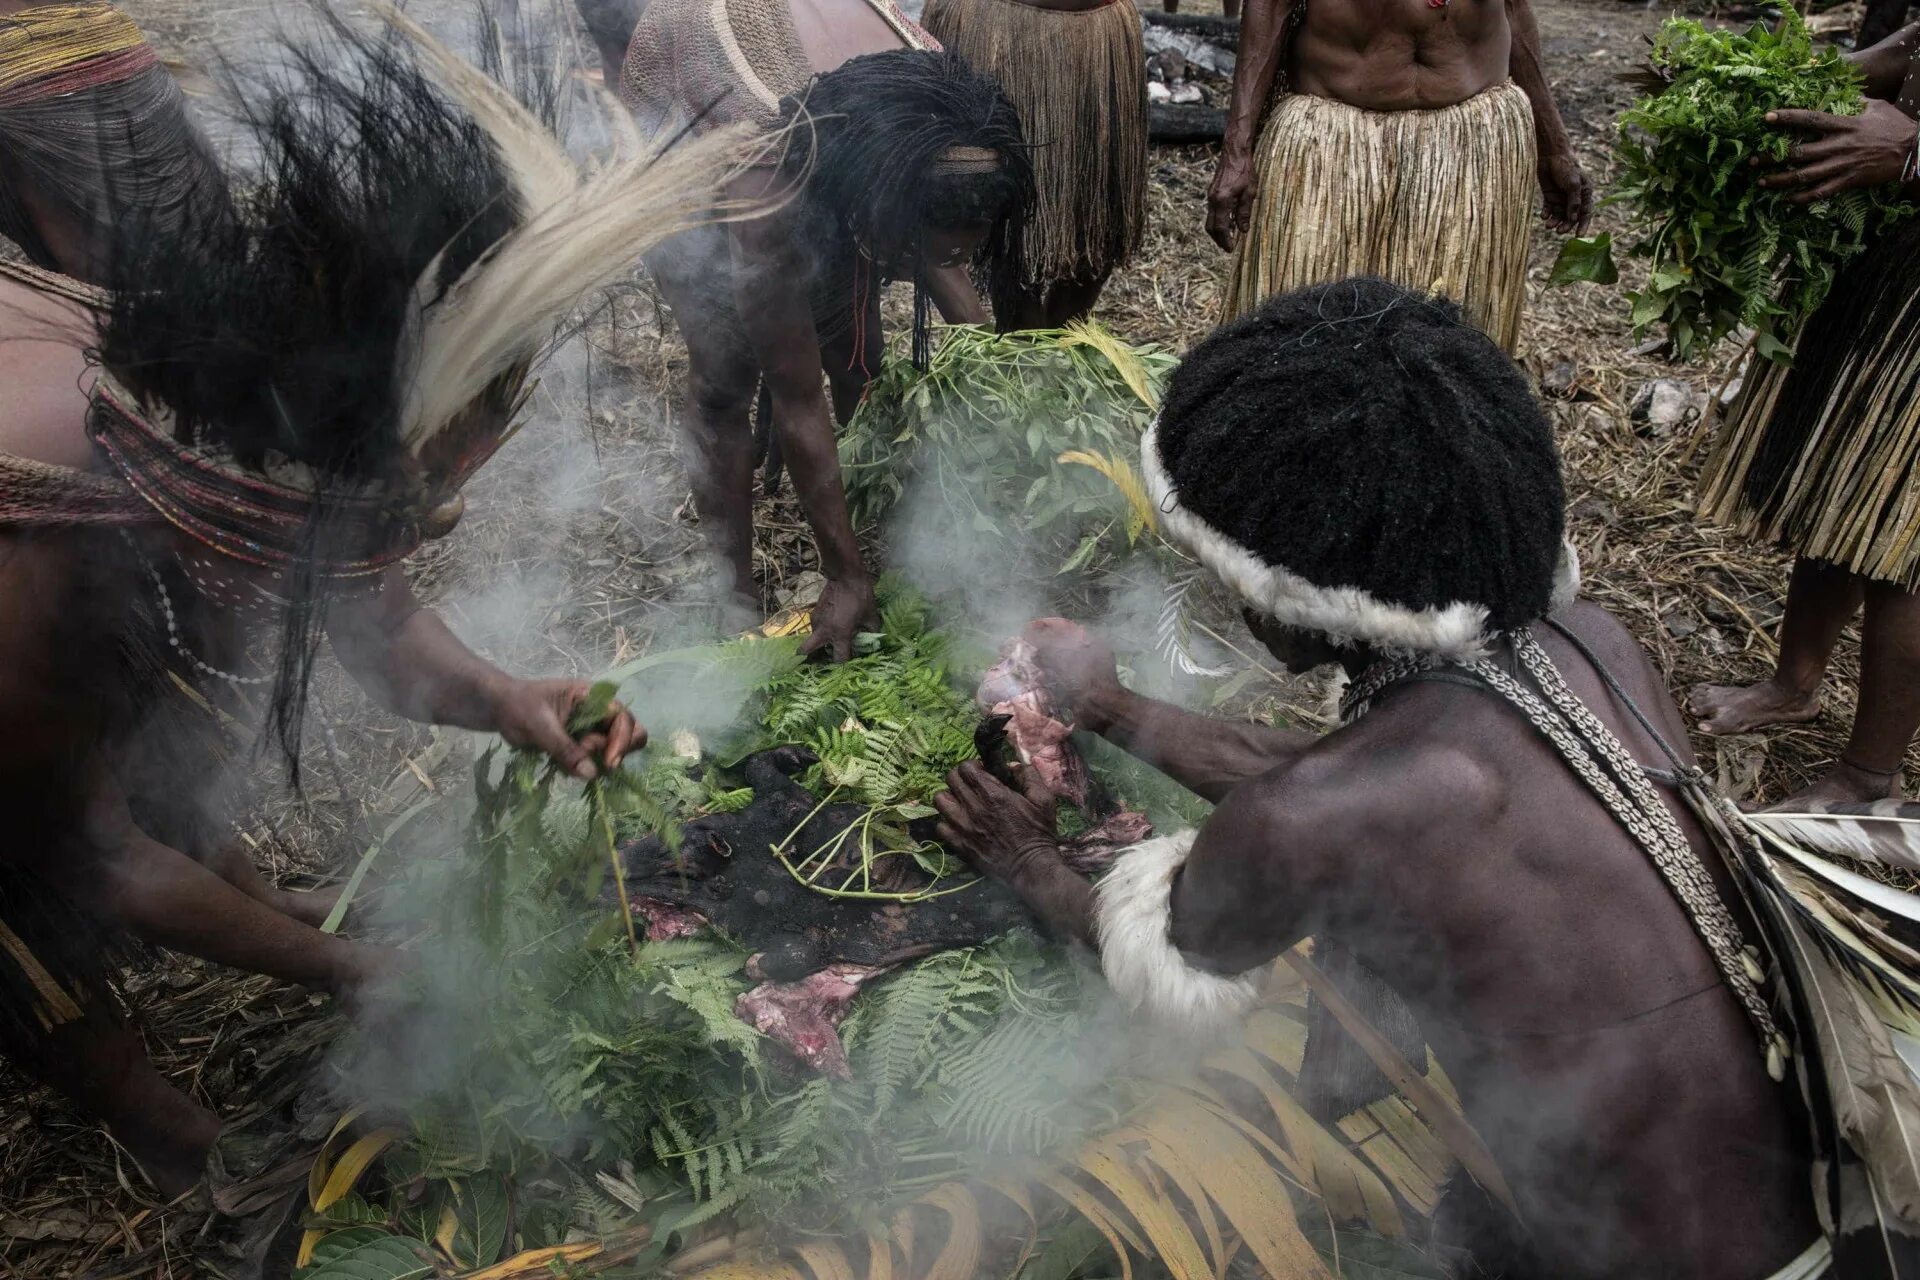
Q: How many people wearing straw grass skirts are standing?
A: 3